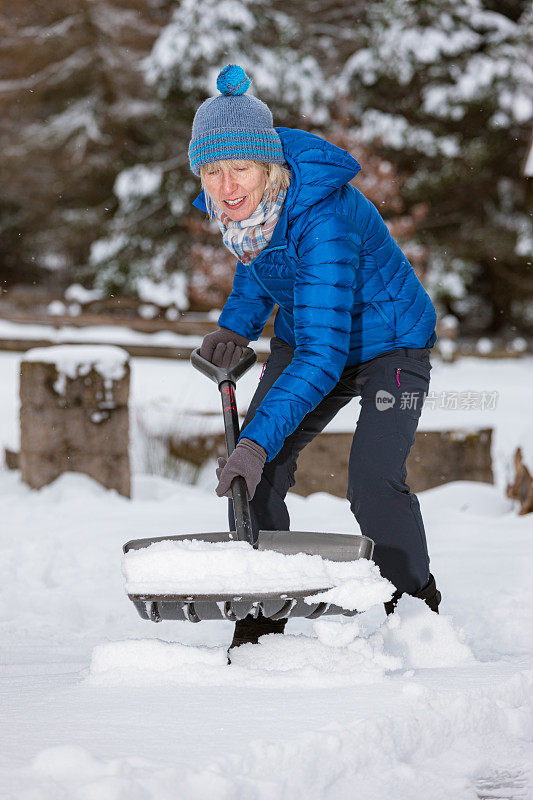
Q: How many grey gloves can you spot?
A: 2